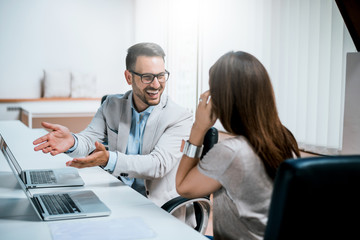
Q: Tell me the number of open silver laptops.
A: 2